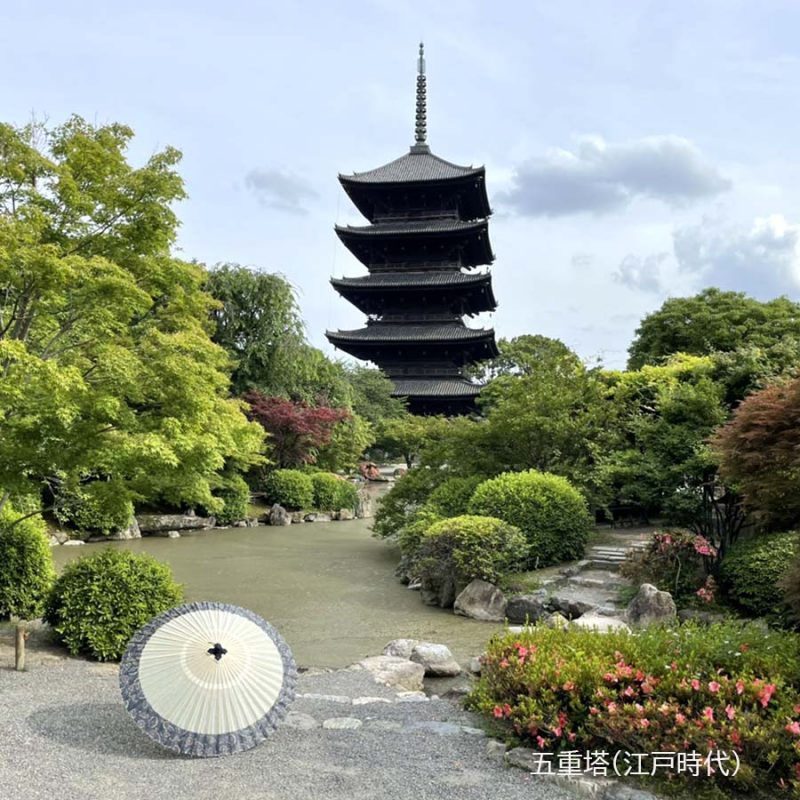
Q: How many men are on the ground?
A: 0